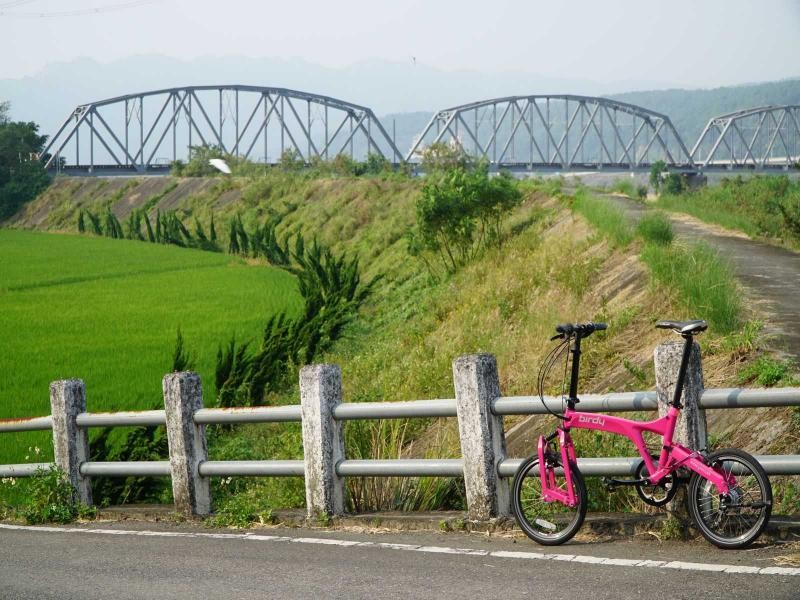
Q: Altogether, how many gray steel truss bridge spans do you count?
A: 3